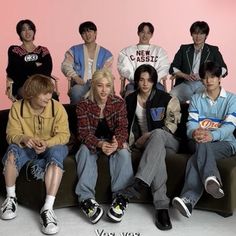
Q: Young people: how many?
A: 8